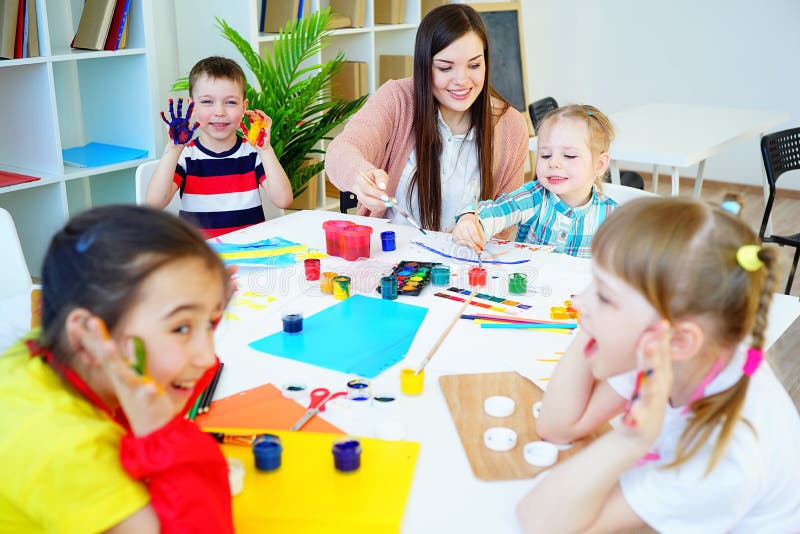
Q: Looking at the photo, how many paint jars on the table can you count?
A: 13